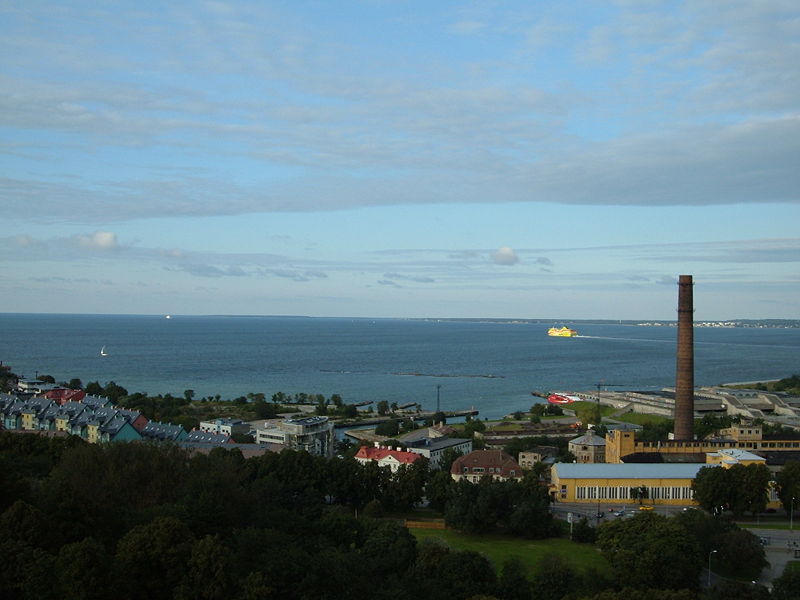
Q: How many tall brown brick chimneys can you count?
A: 1